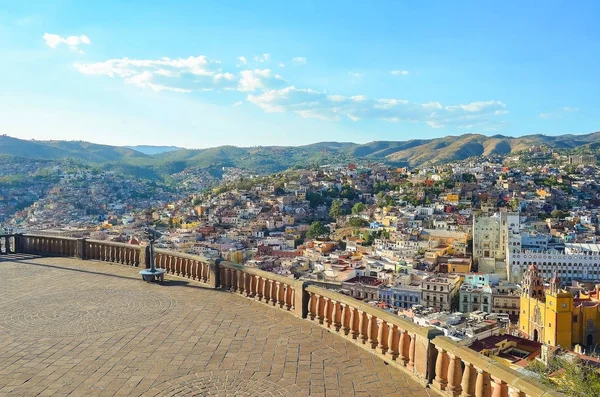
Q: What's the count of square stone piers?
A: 6